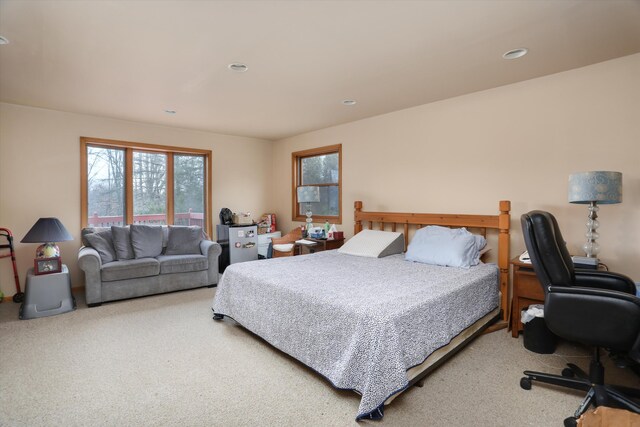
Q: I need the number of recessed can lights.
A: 5